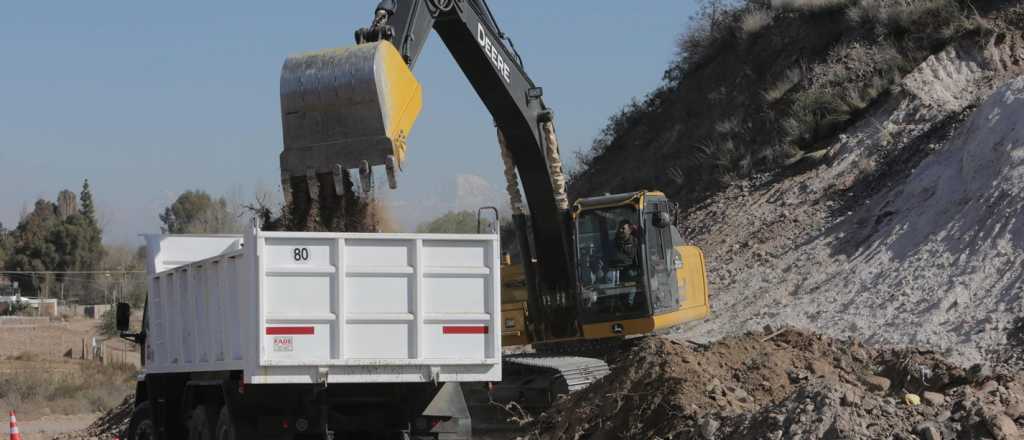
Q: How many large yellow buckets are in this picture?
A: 1